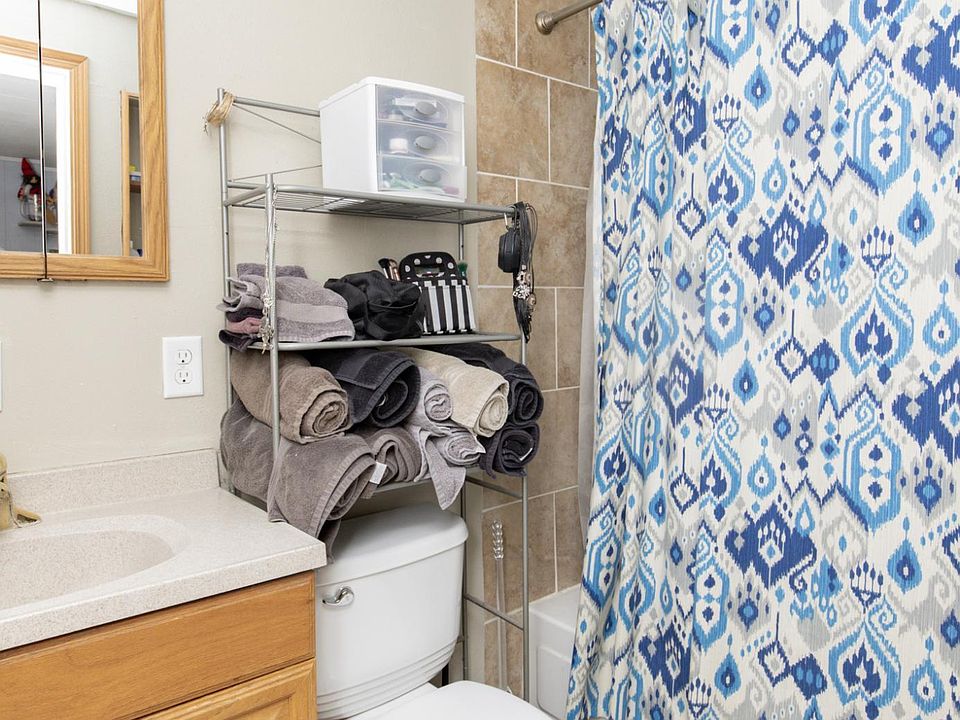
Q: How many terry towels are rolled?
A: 9